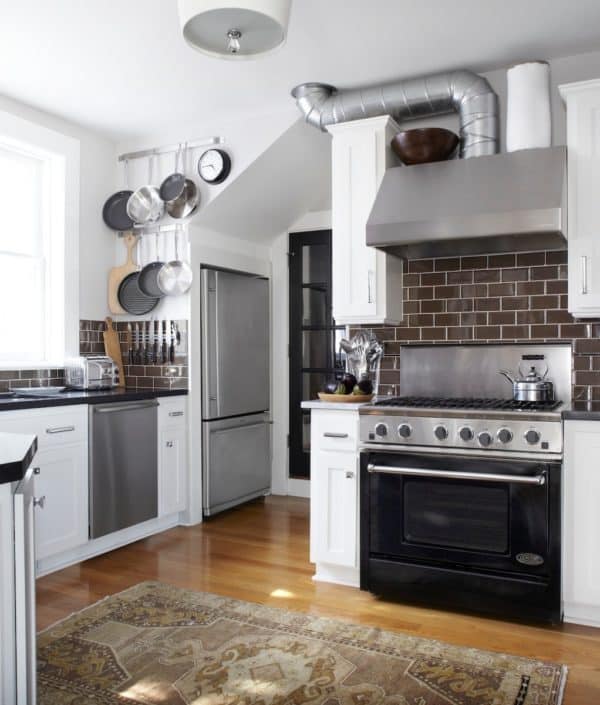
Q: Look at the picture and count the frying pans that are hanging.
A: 7